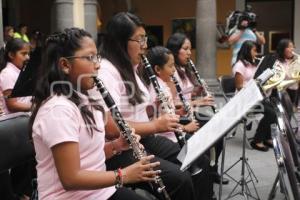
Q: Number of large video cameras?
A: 1